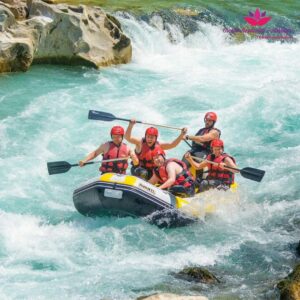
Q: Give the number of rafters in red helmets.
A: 5